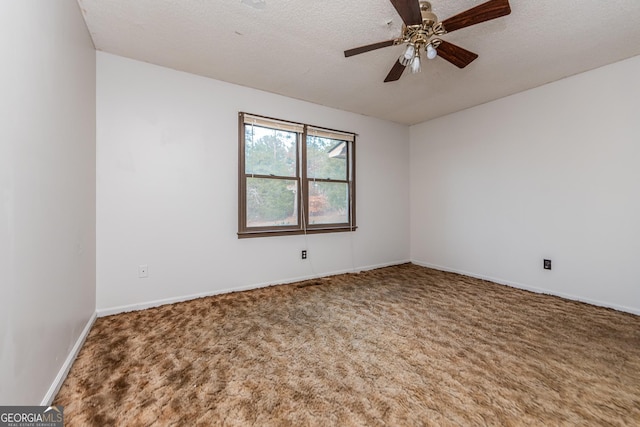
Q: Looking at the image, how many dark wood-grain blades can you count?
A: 5